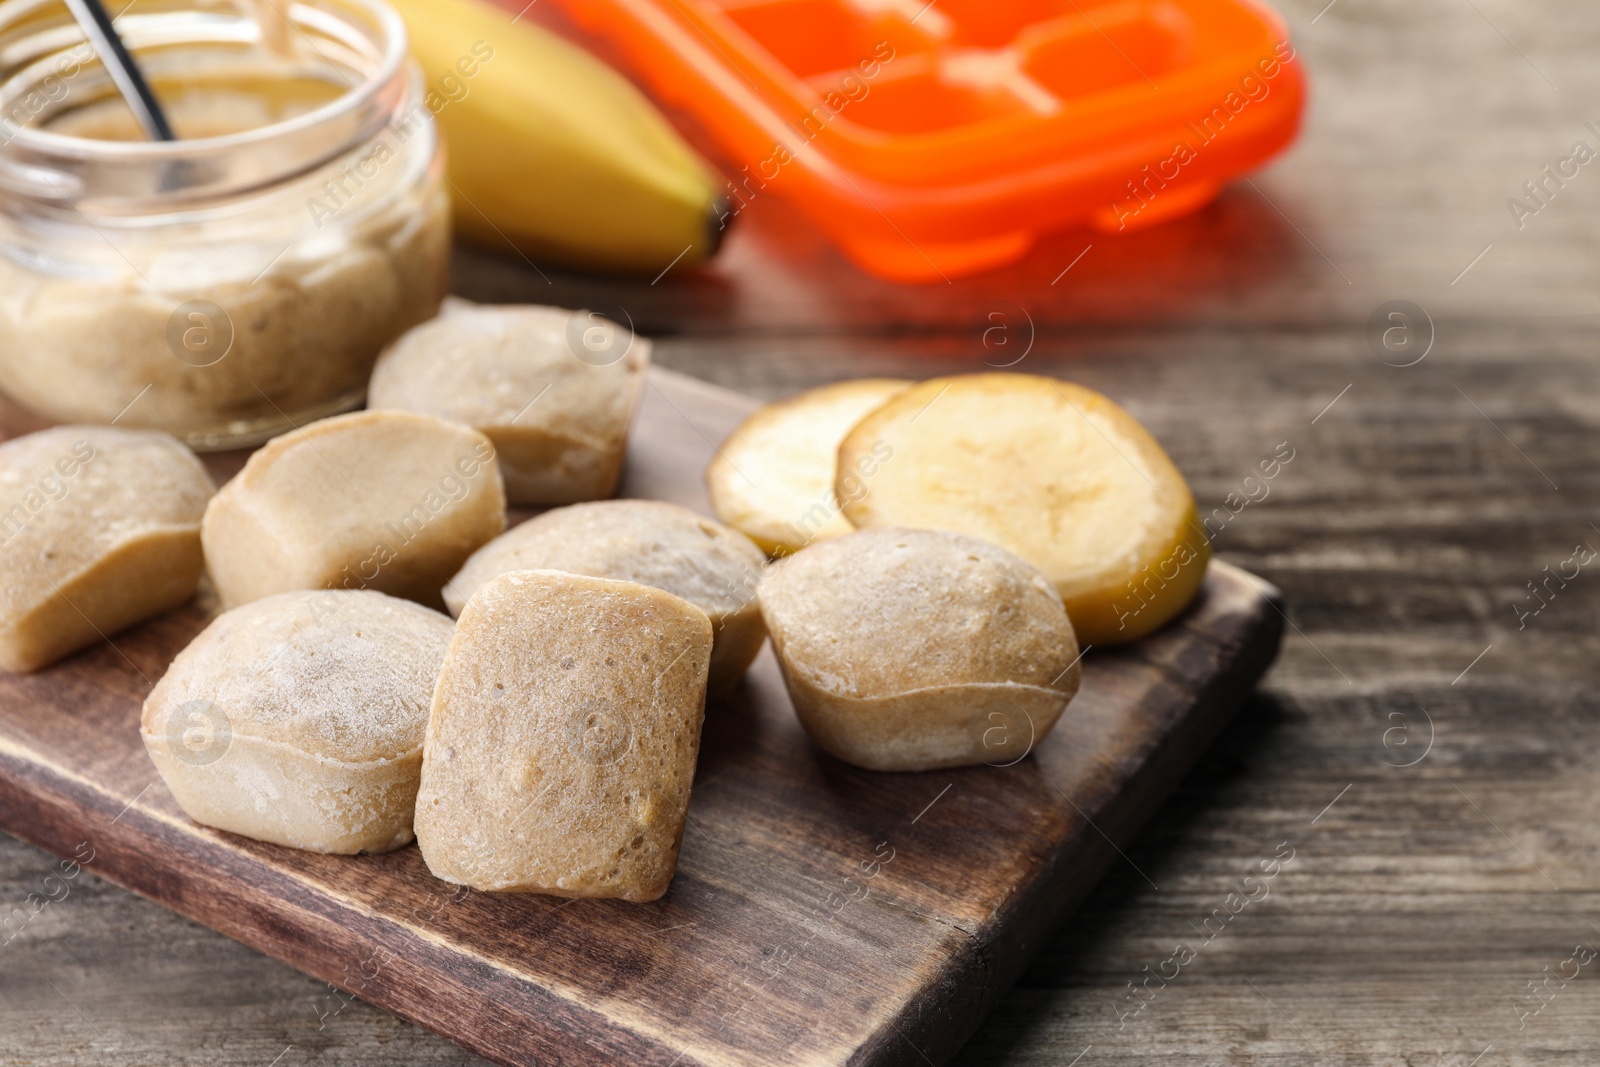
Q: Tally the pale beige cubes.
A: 7